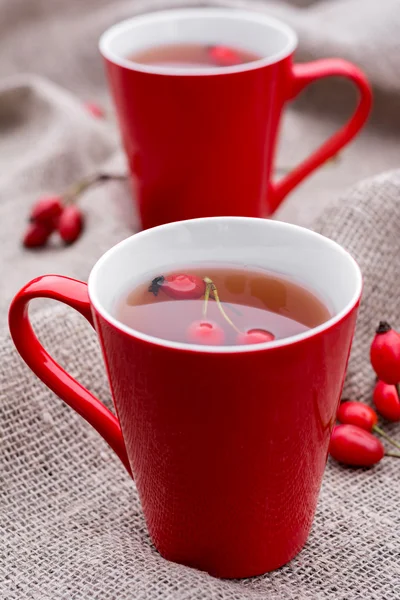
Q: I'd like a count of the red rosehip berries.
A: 12